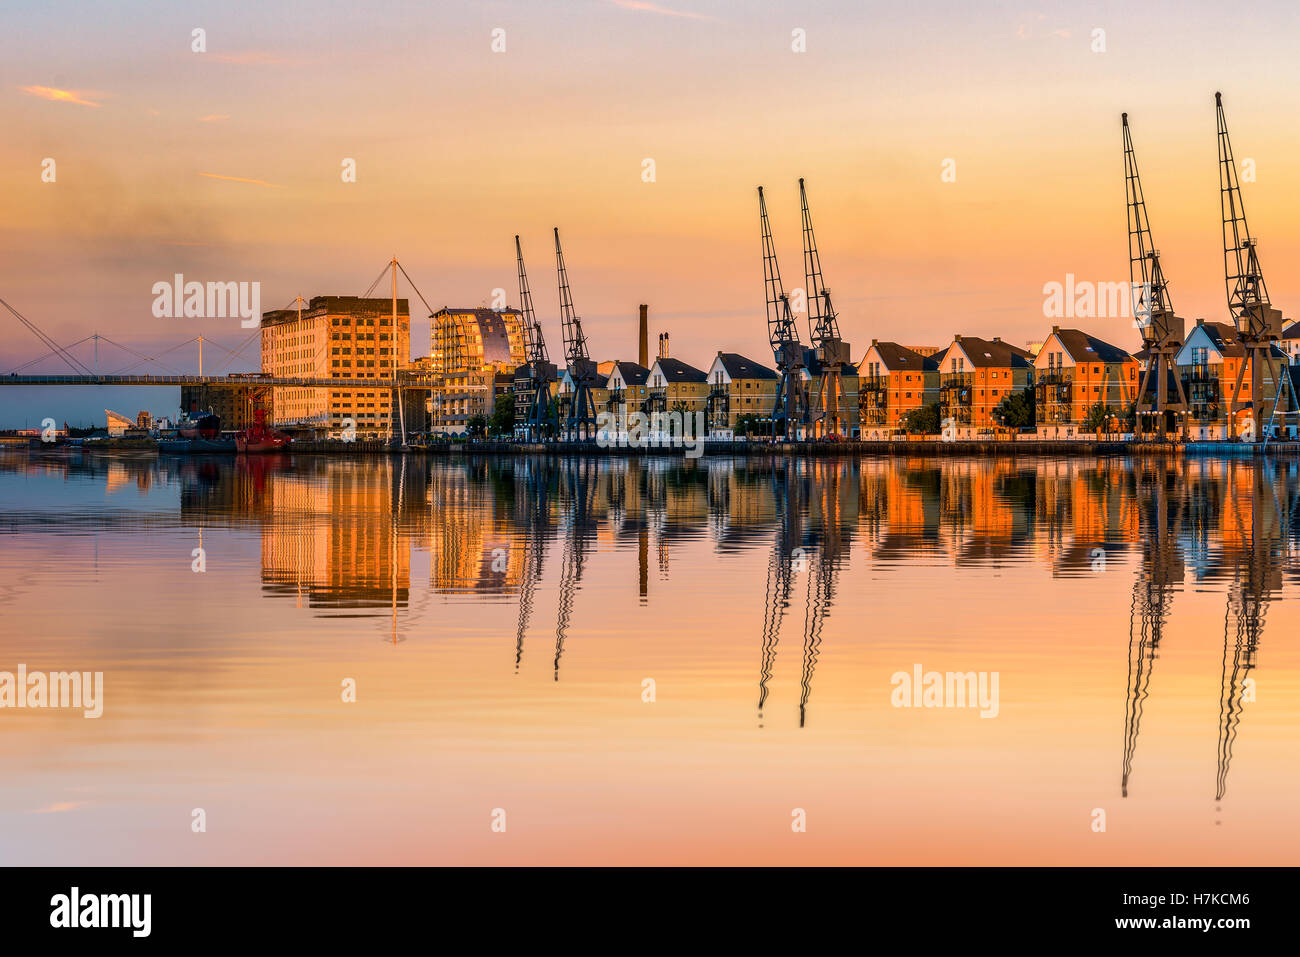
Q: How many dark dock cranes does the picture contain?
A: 6